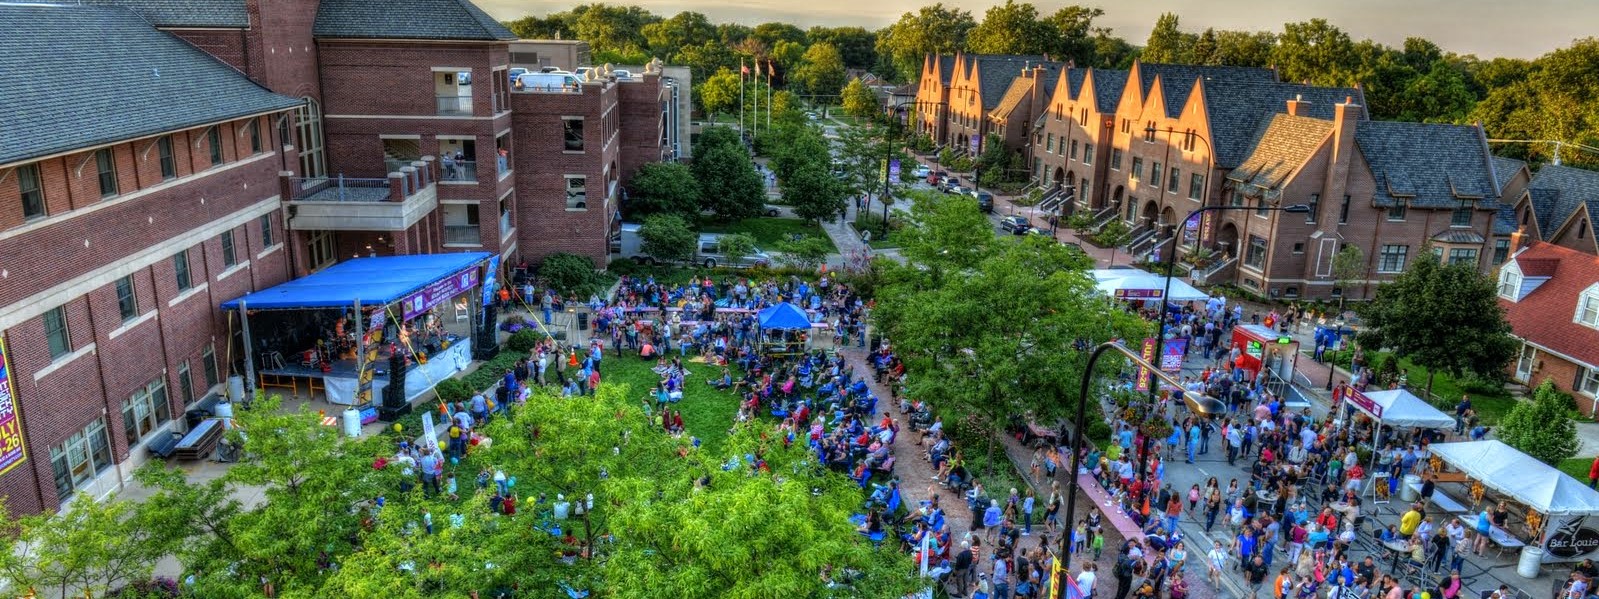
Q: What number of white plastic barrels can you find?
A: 5